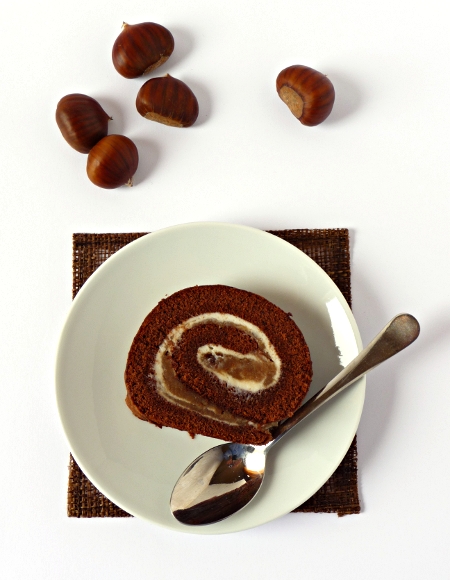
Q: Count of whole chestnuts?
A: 5